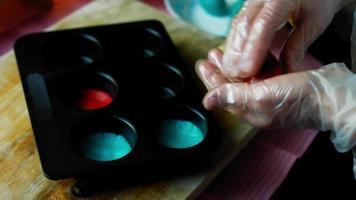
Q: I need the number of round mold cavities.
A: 6